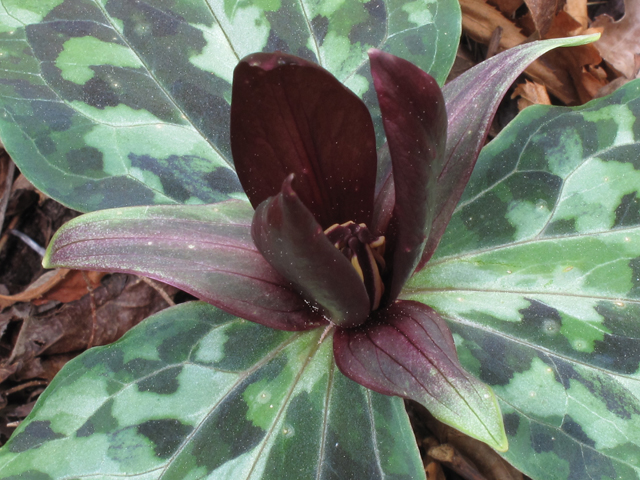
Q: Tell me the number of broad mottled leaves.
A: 3